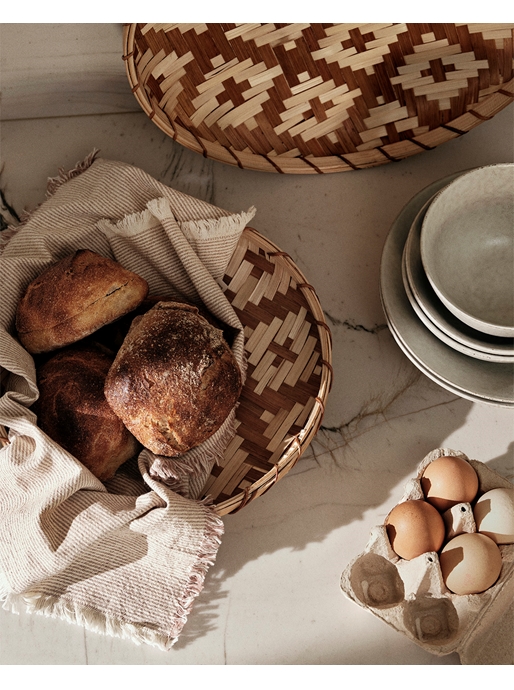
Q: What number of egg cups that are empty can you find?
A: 2